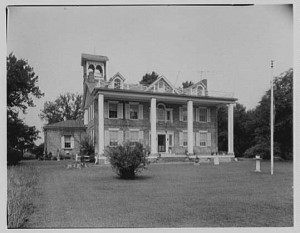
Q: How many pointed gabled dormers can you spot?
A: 3